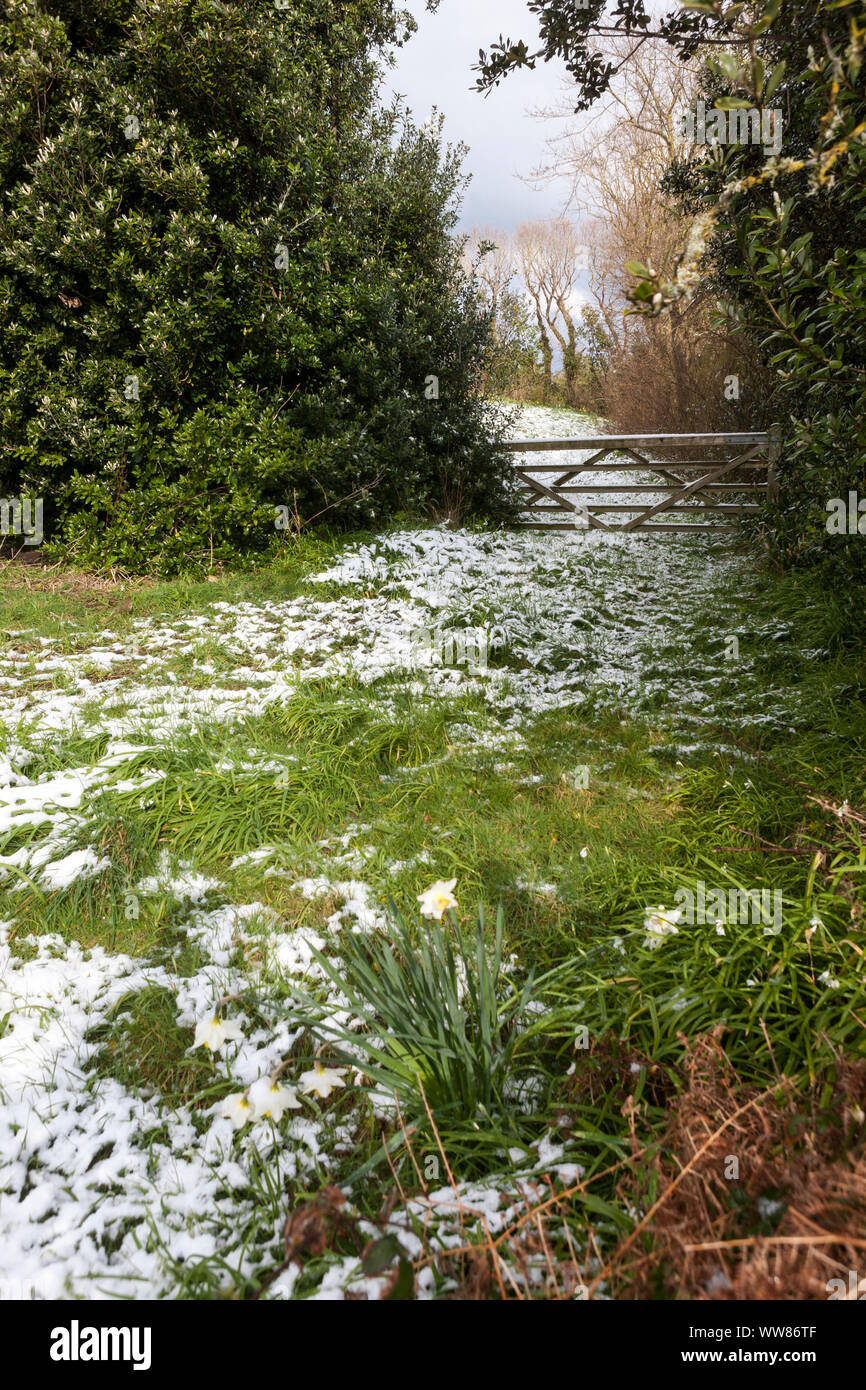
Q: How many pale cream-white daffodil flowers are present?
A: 6